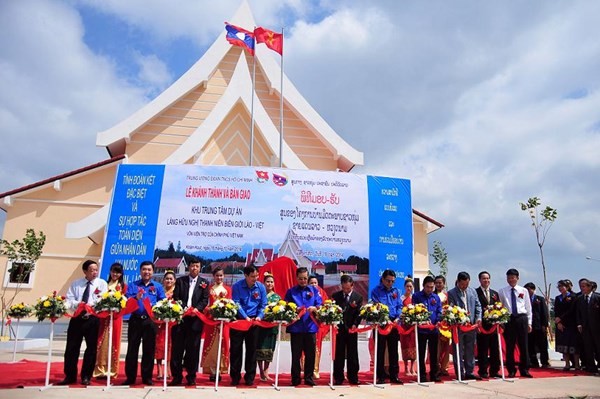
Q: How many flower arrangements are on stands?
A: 11